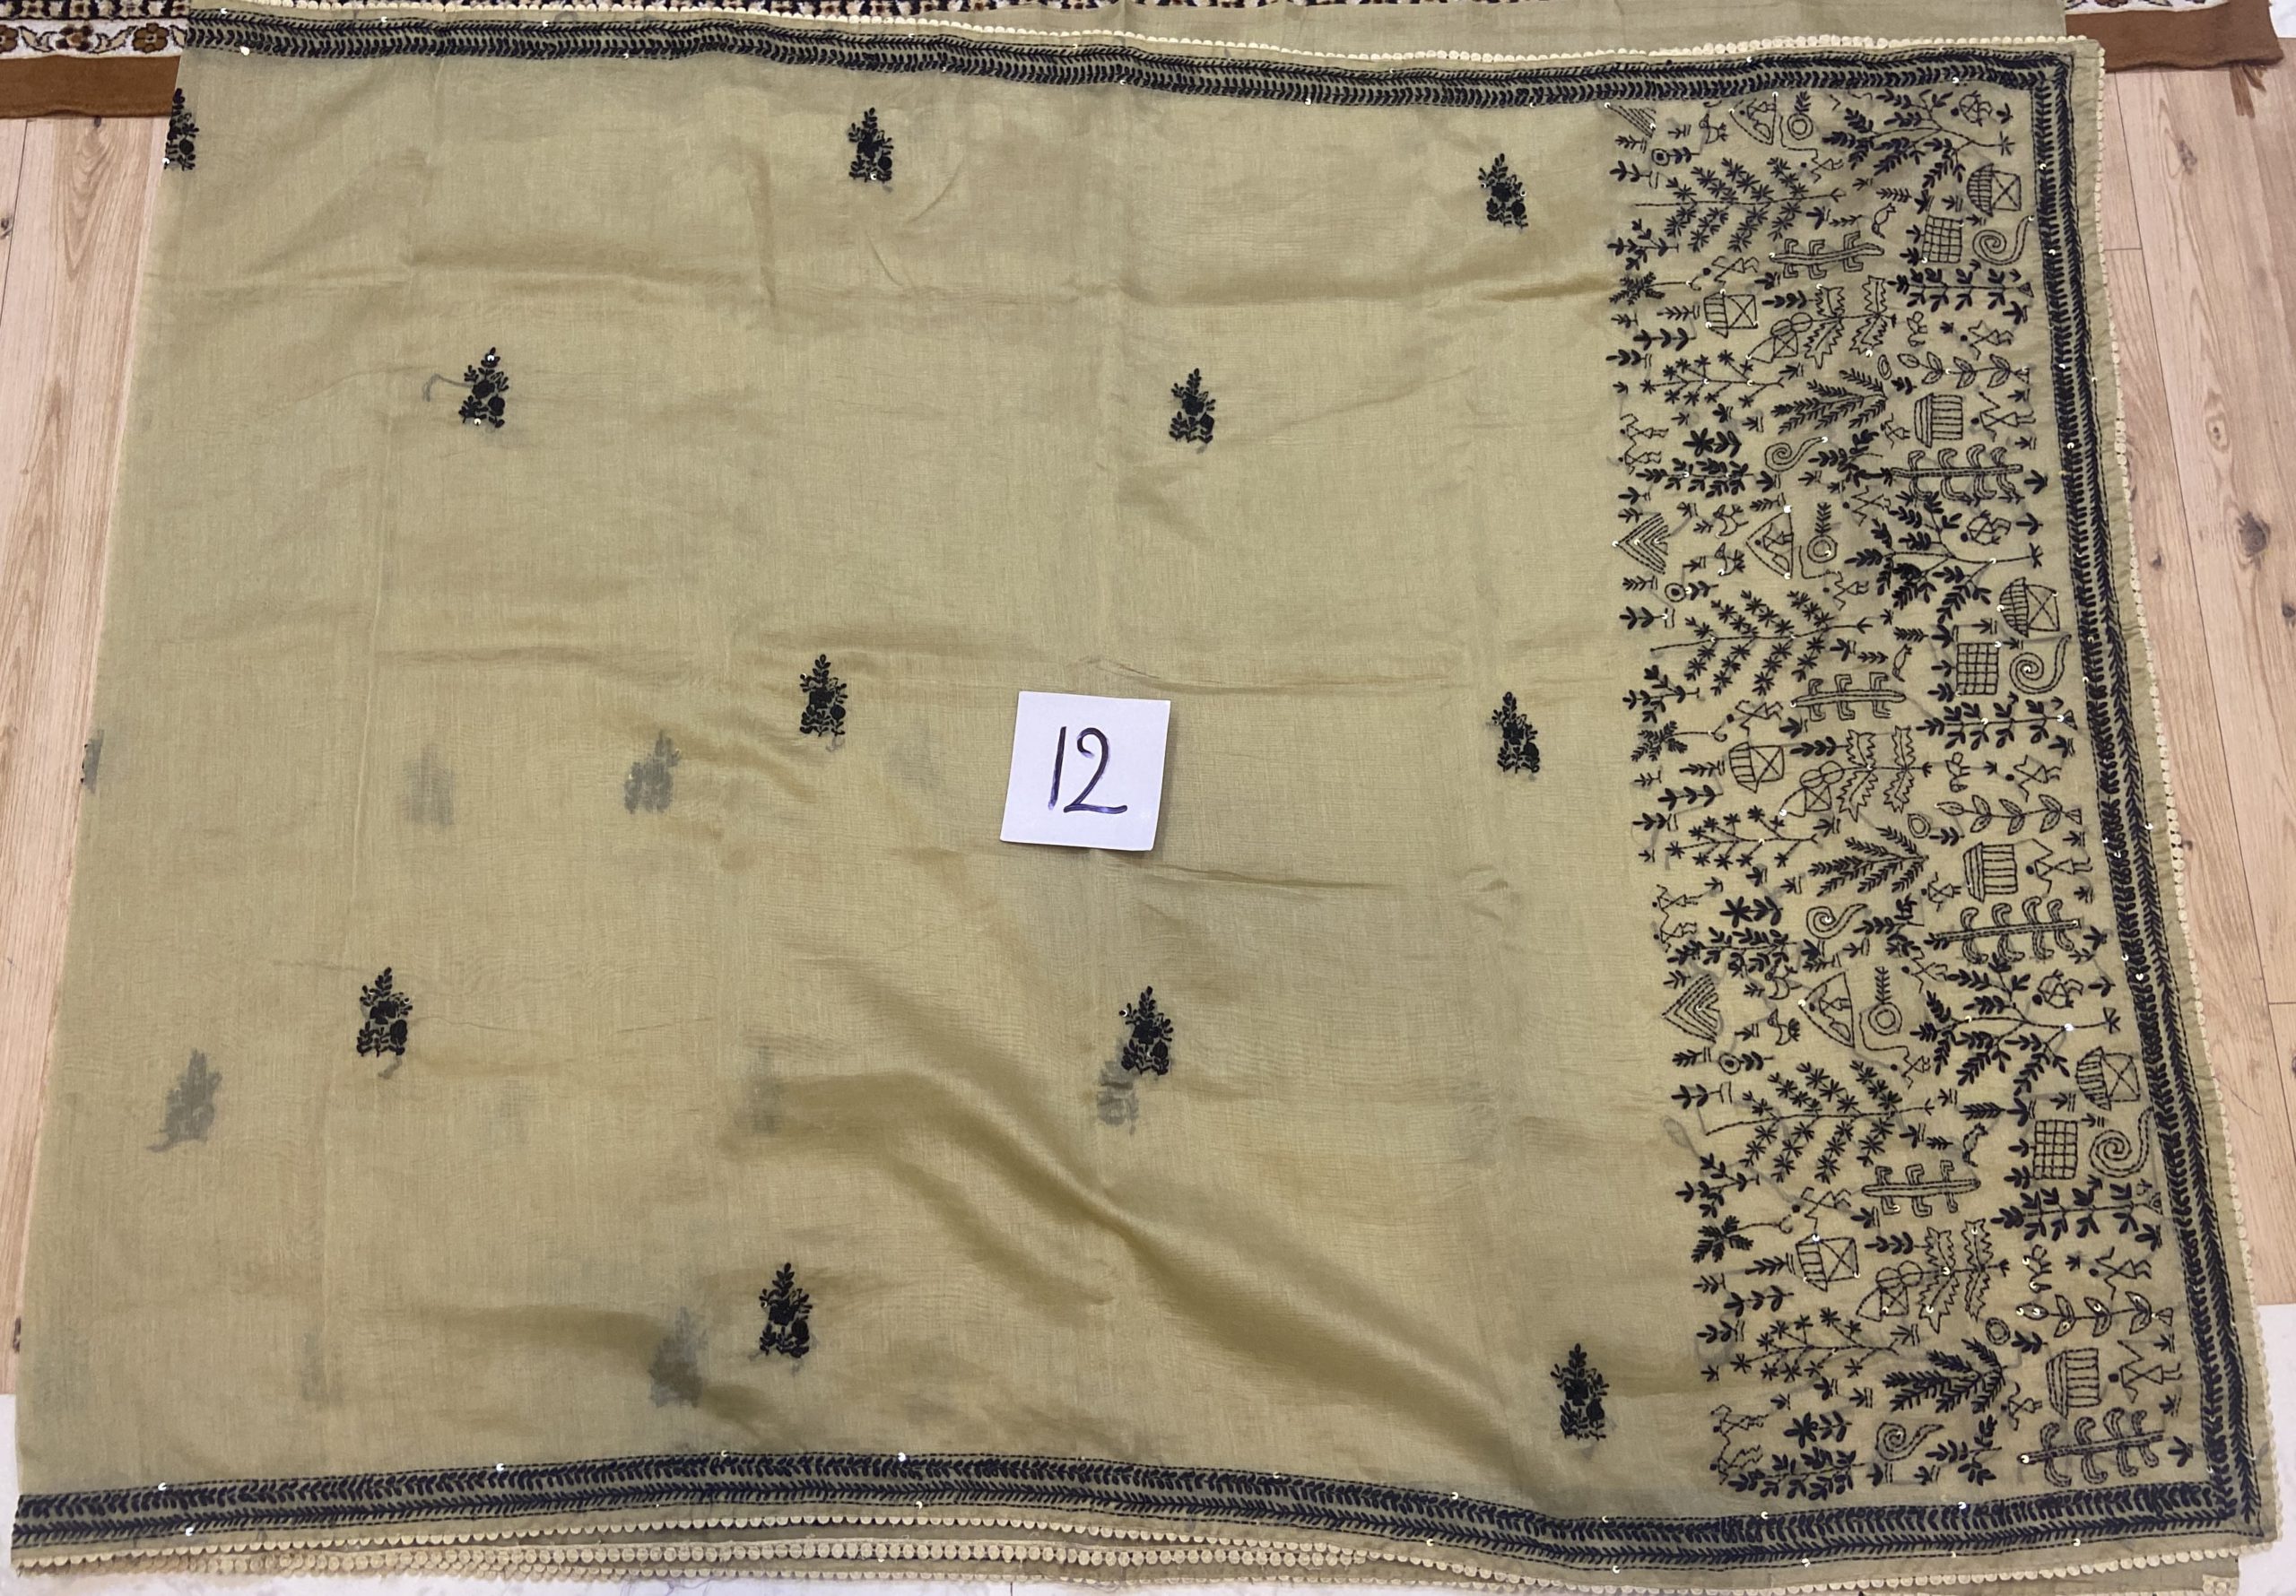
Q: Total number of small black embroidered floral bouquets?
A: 11